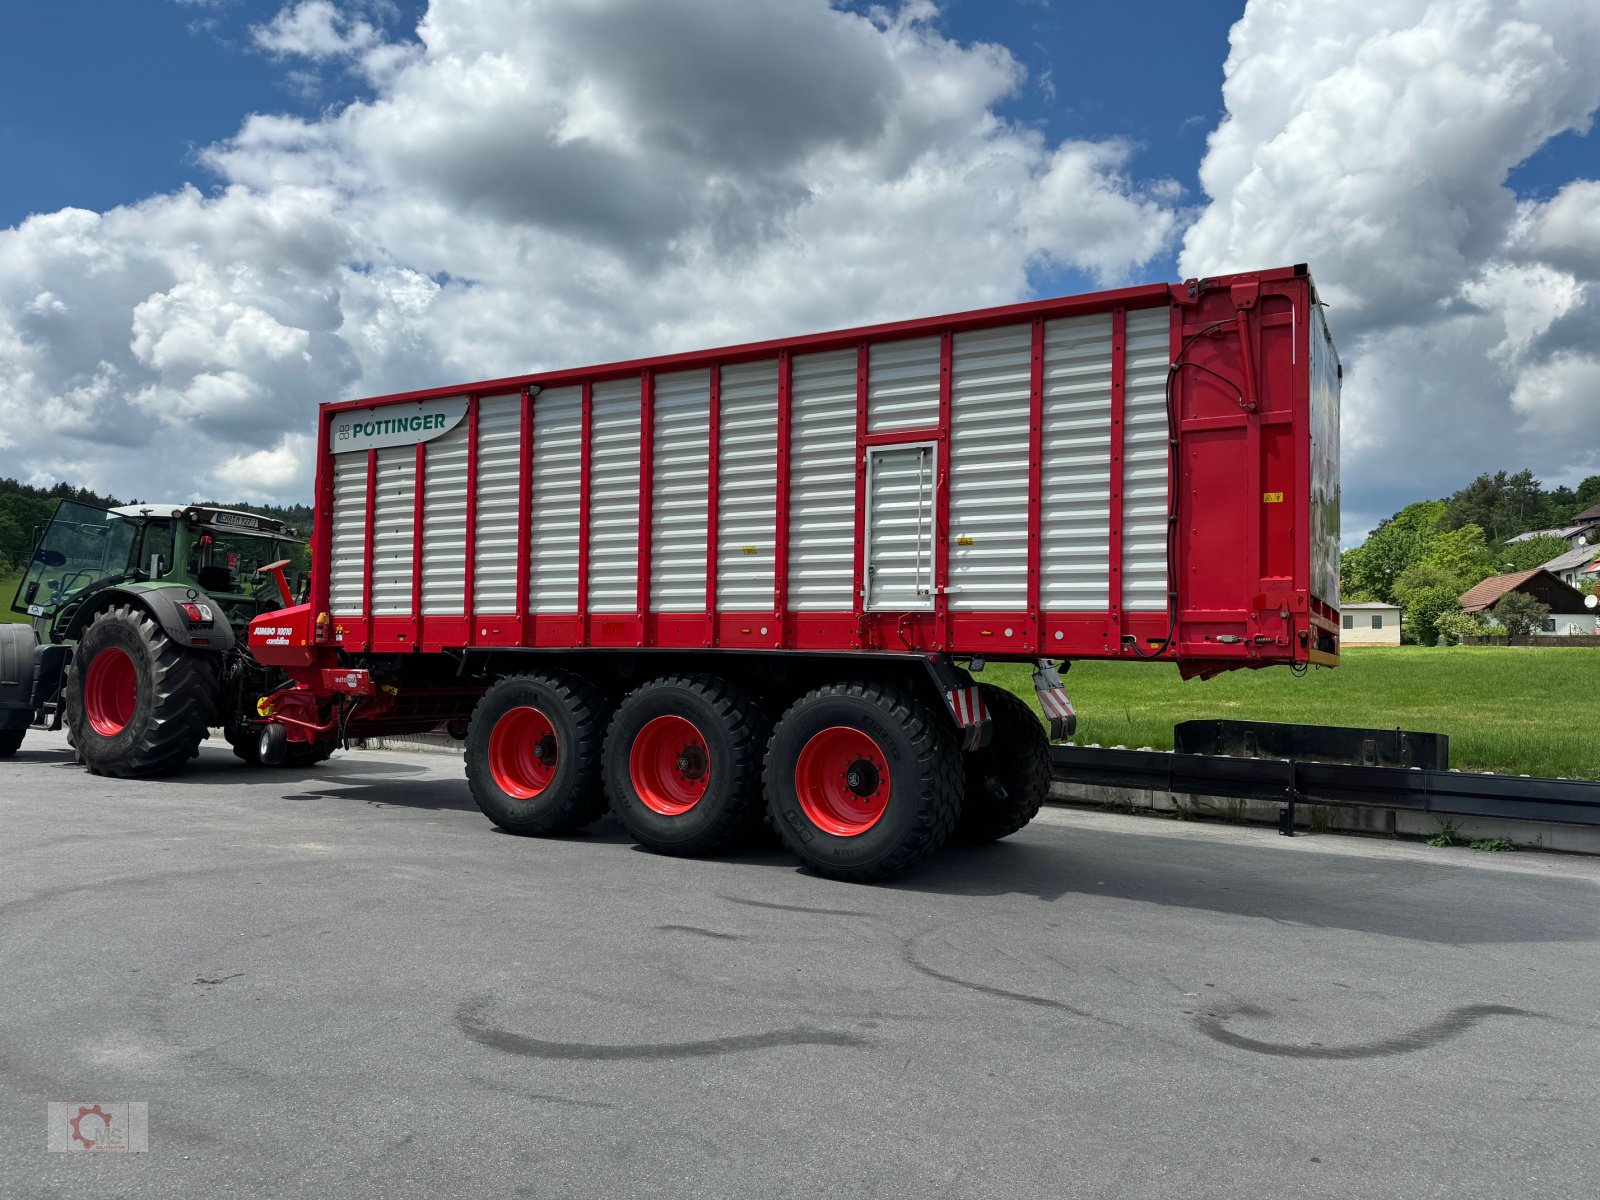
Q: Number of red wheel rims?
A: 4